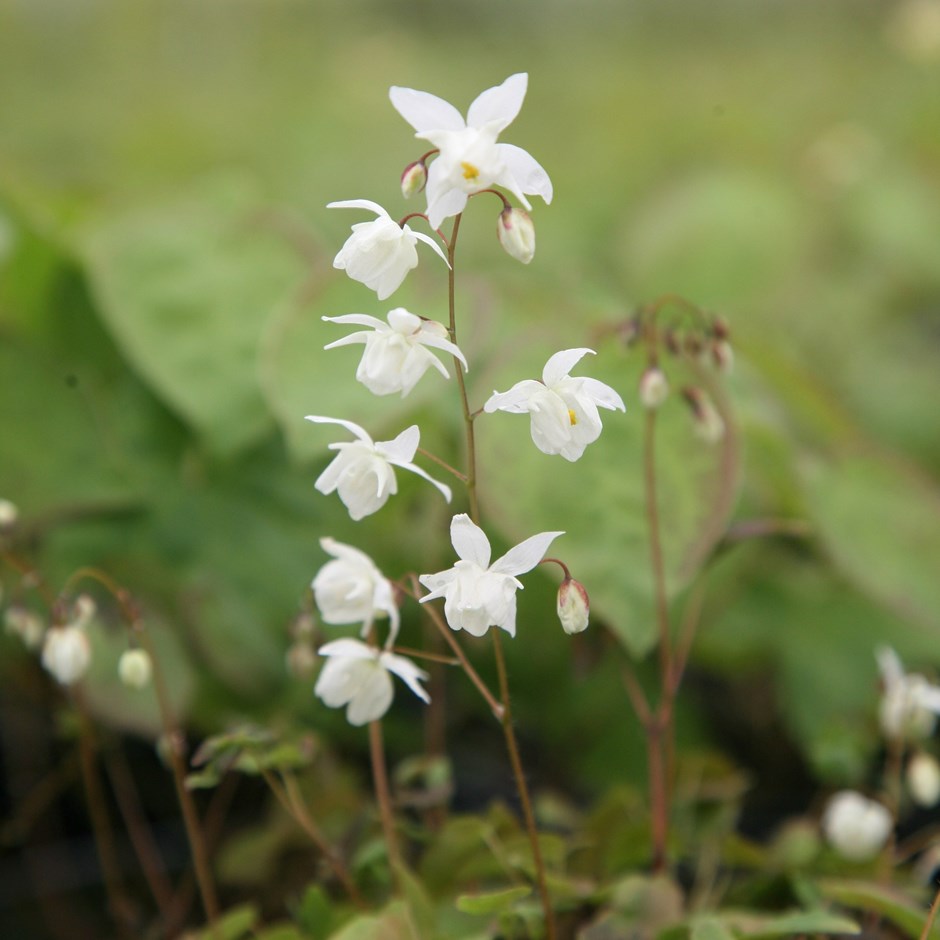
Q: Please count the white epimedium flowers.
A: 8